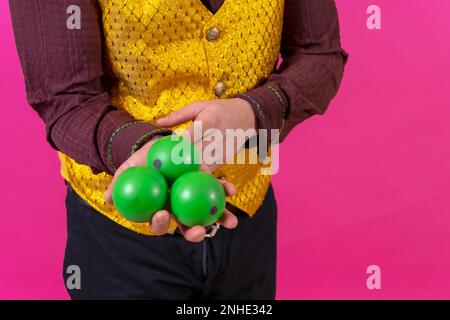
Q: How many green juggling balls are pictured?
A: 3